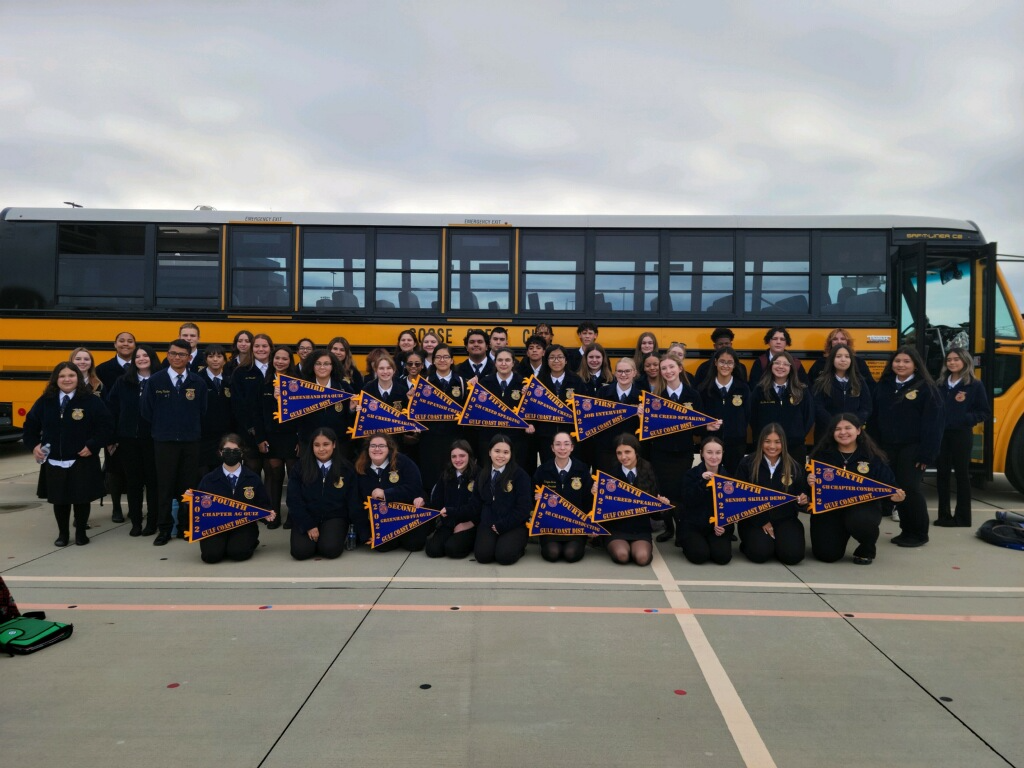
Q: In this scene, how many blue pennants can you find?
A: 13